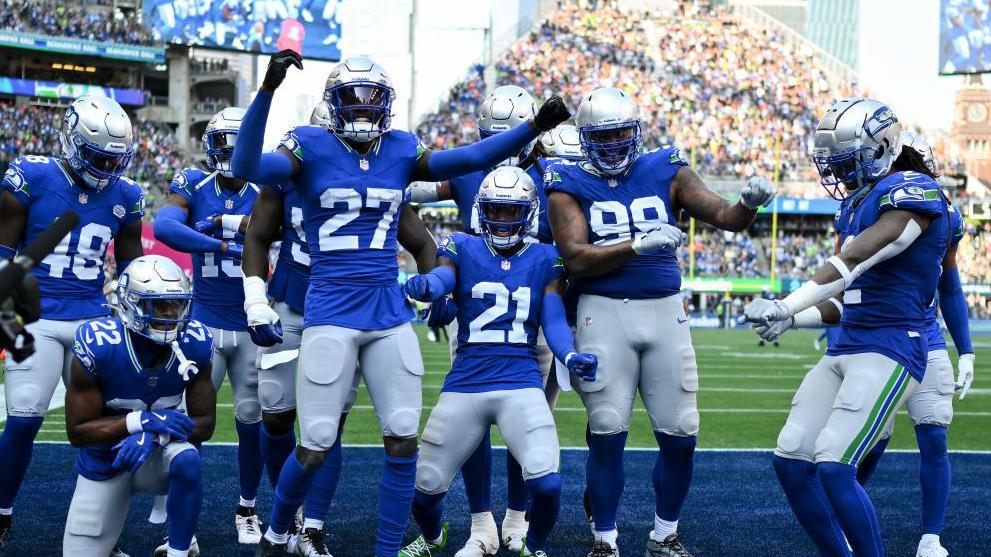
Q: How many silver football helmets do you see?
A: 11